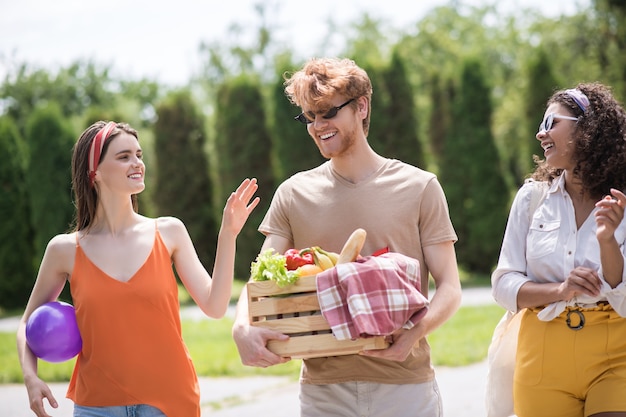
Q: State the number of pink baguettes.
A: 0